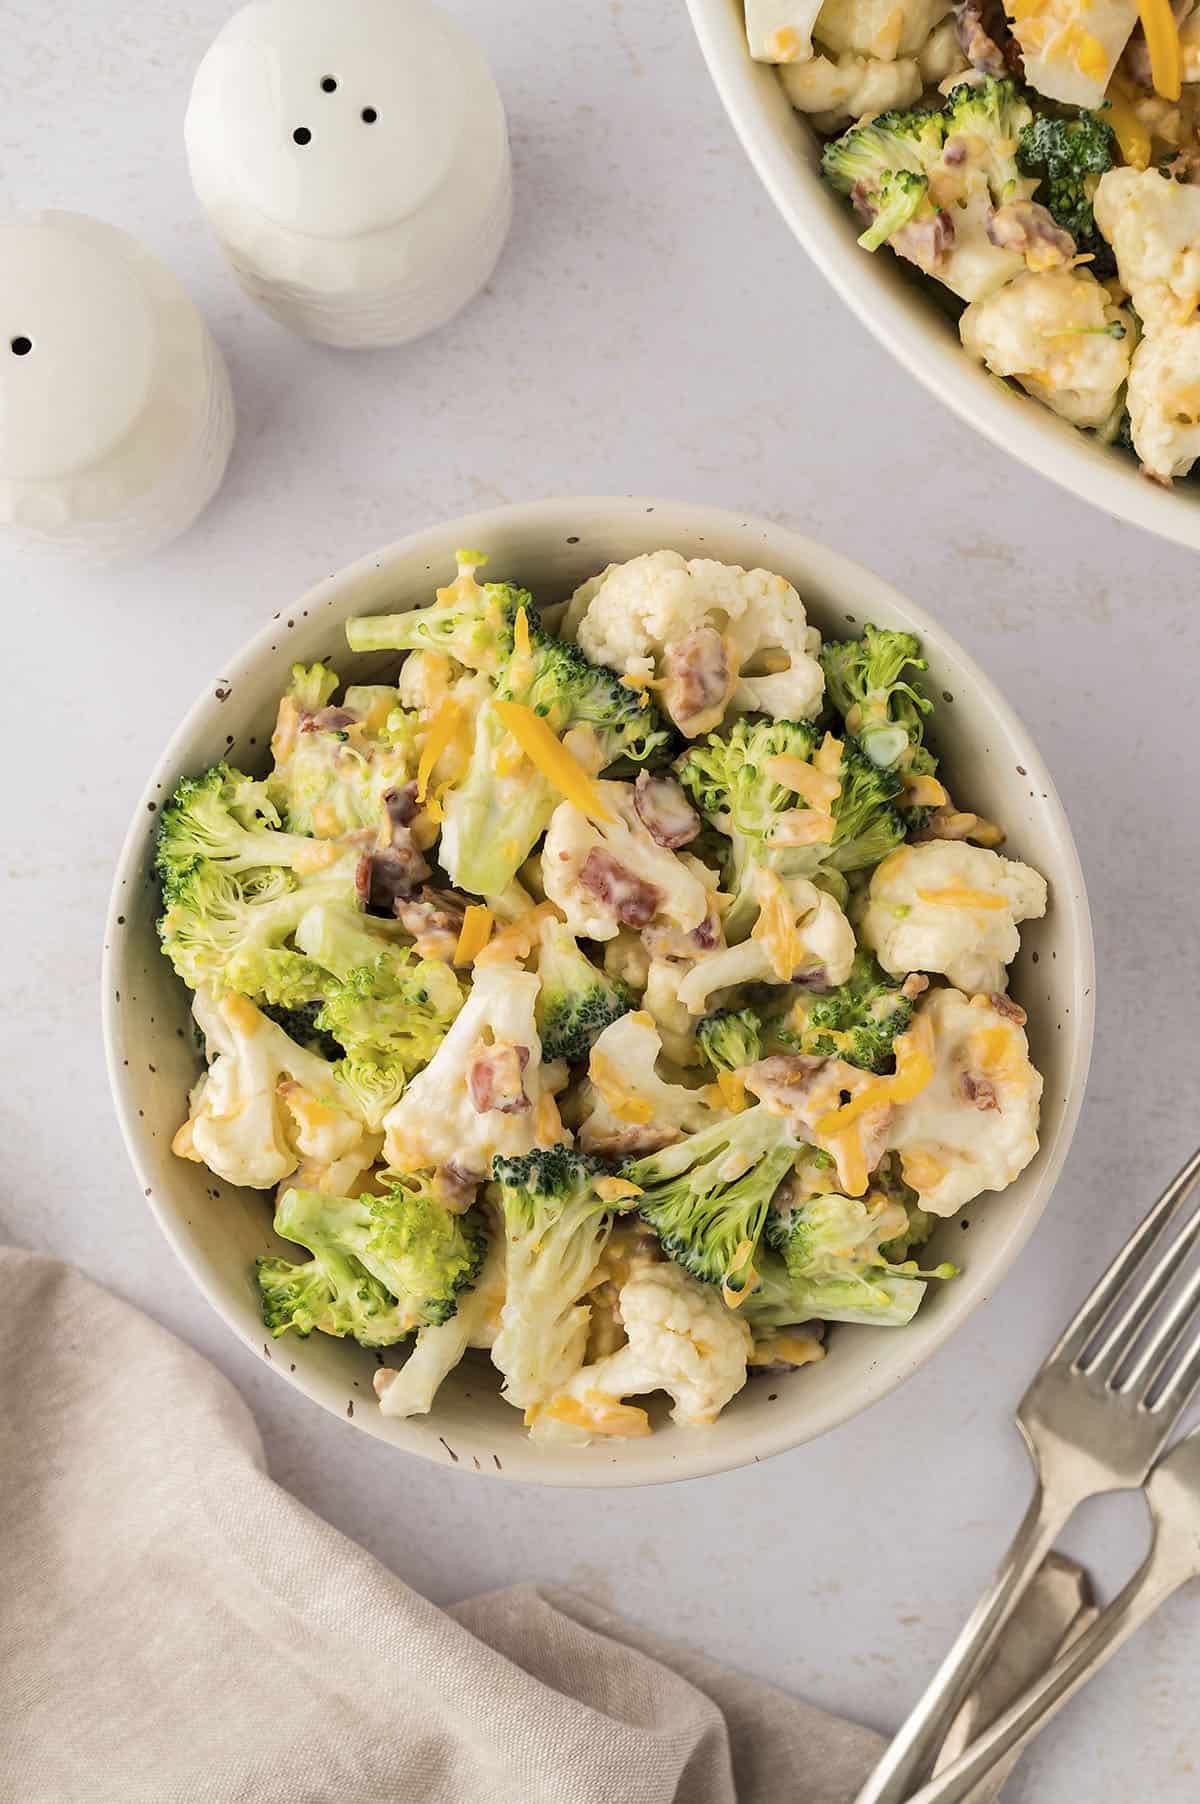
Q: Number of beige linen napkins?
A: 1